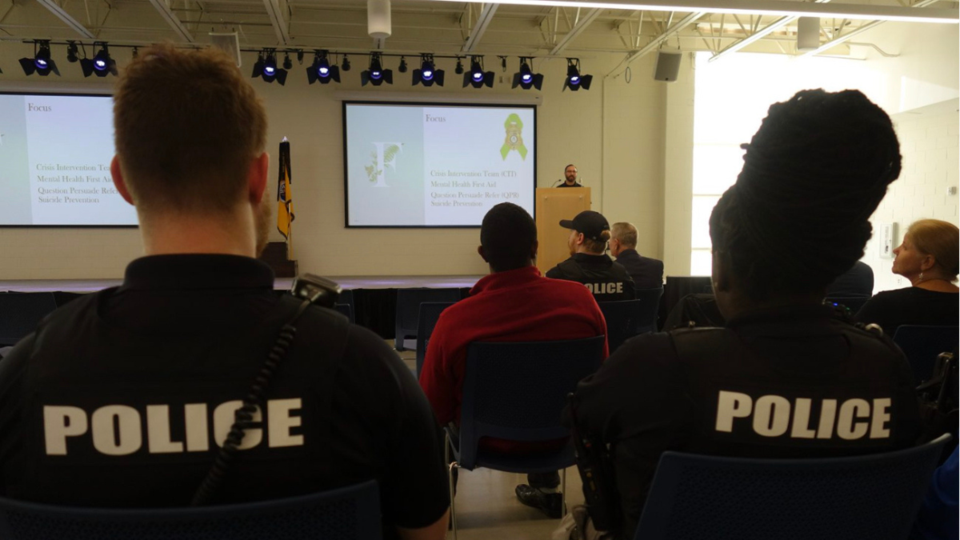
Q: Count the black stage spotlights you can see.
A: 9